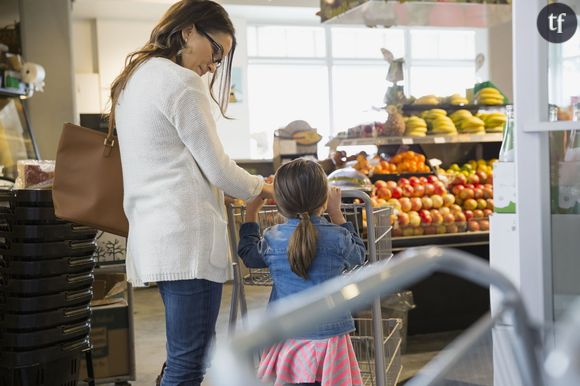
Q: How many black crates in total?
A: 10